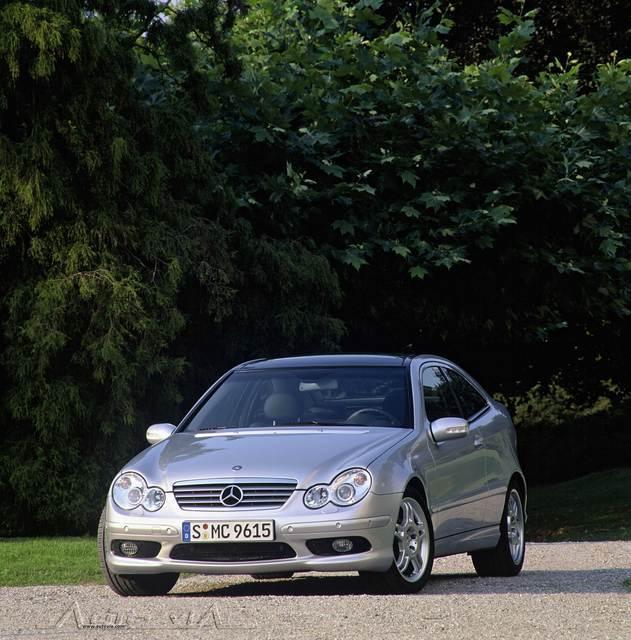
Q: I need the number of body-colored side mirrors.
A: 2